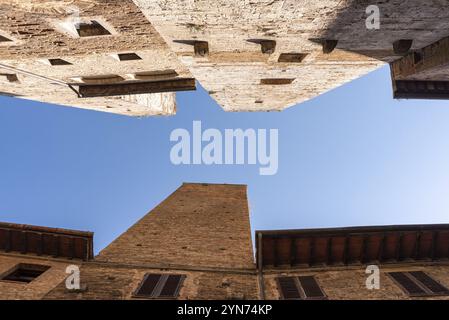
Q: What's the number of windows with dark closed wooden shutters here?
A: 3